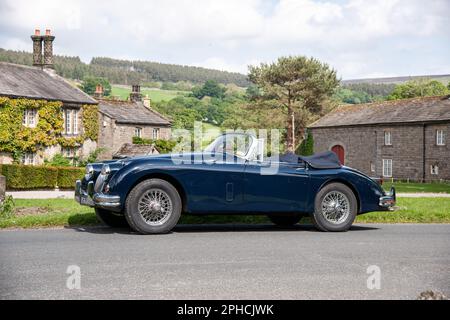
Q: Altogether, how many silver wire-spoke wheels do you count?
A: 2